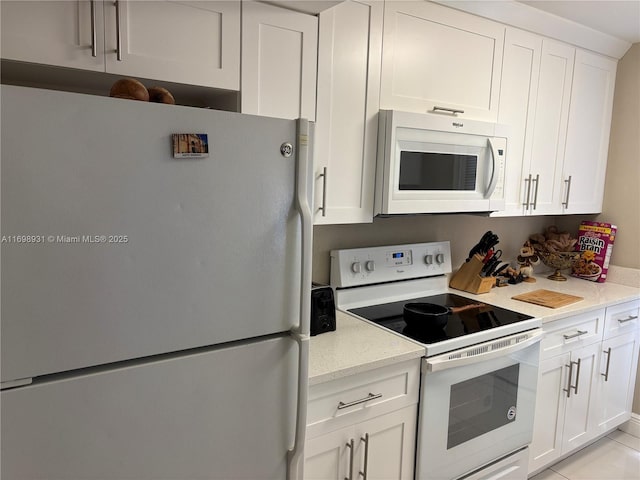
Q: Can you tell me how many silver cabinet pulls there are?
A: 15